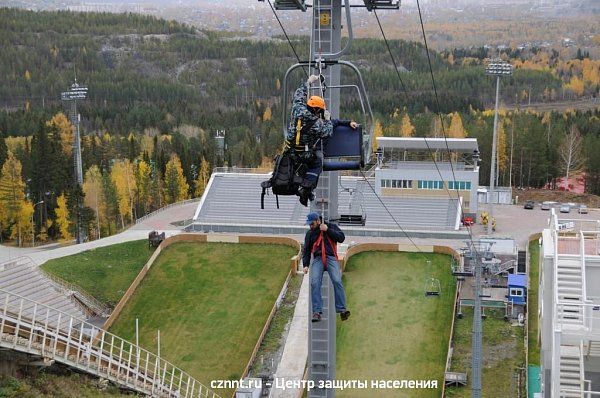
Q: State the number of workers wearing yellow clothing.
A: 0